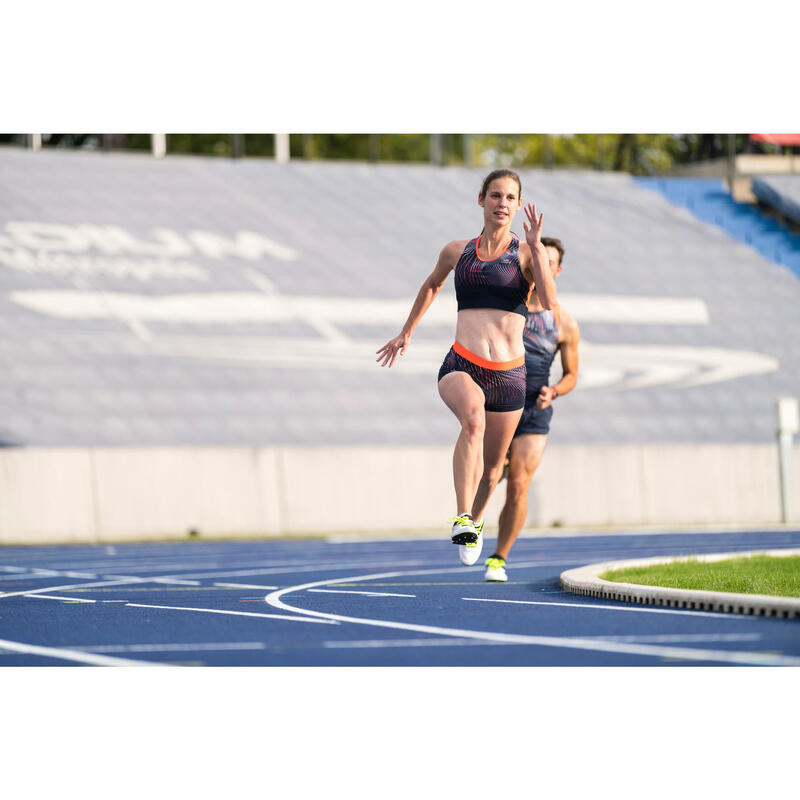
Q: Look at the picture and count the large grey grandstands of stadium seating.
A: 1